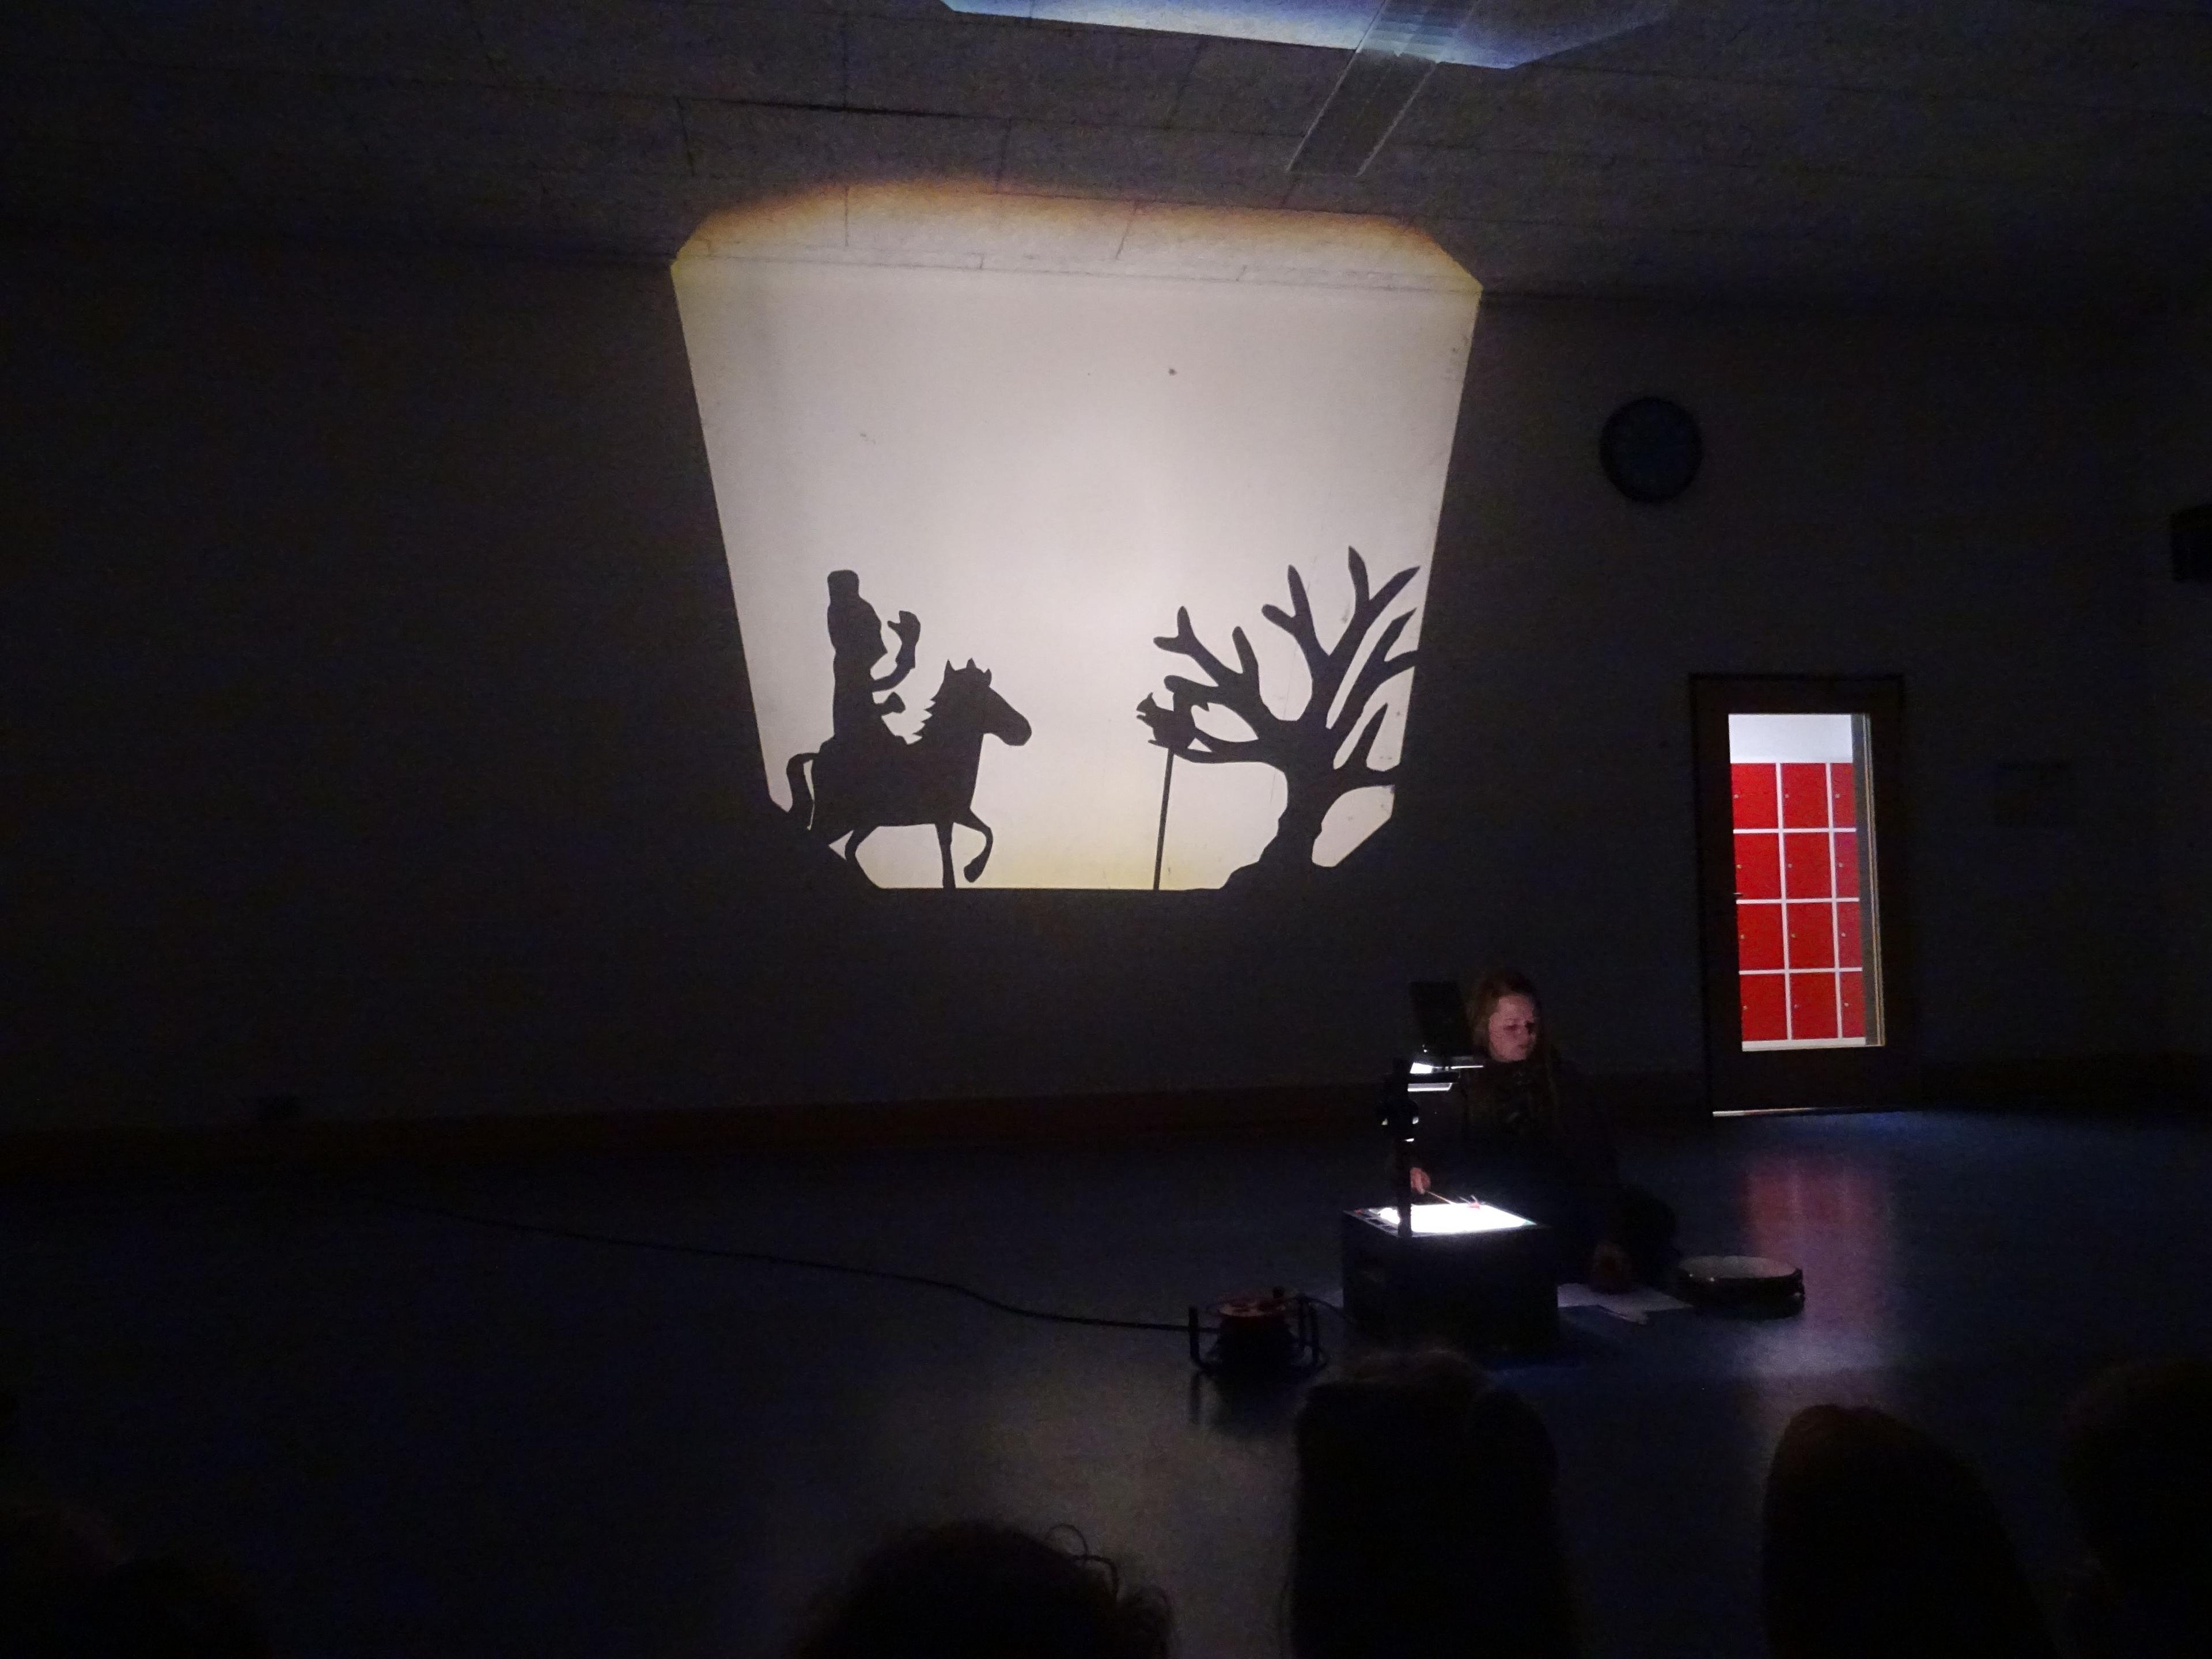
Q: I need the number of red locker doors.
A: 12